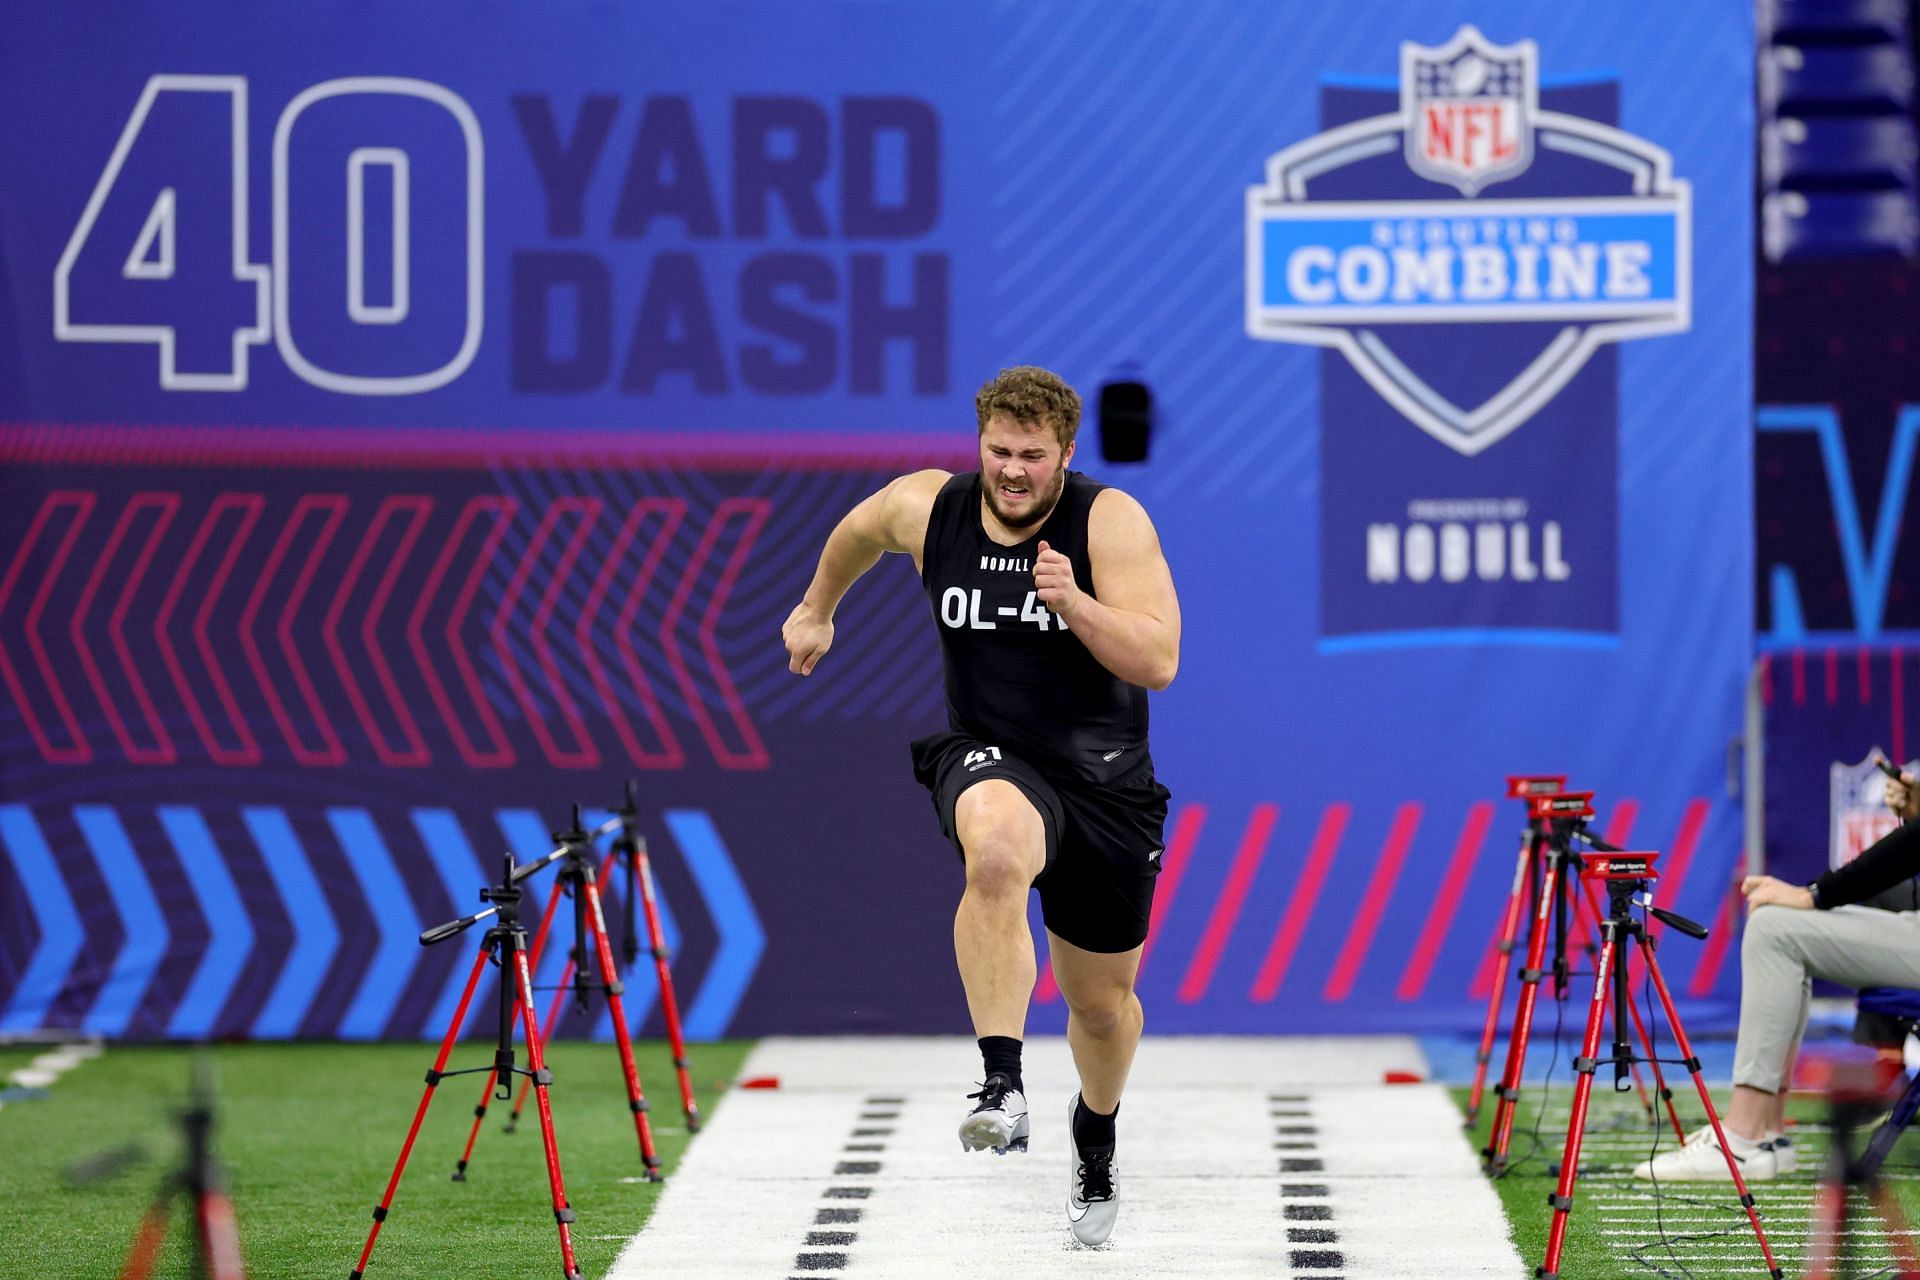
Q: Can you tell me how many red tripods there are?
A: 8